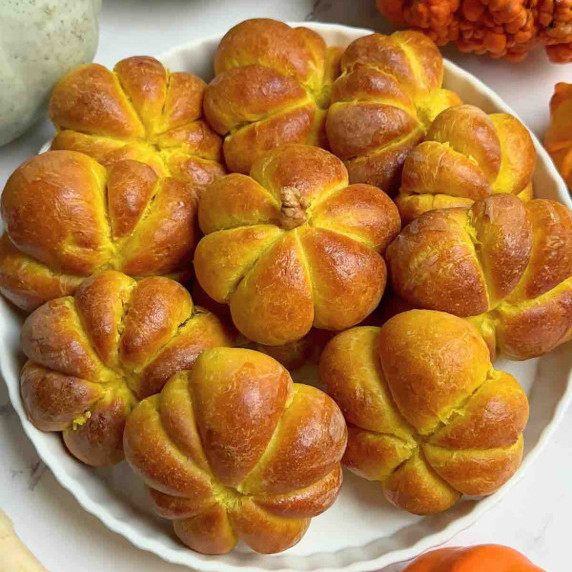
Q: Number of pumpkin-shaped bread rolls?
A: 10